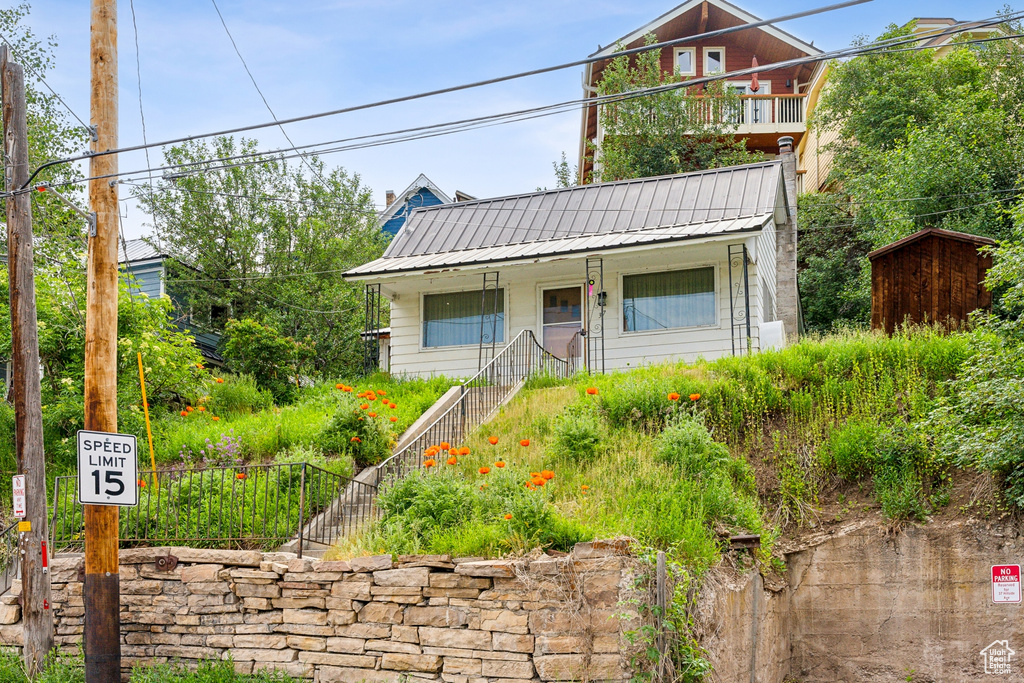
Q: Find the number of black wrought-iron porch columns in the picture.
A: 4